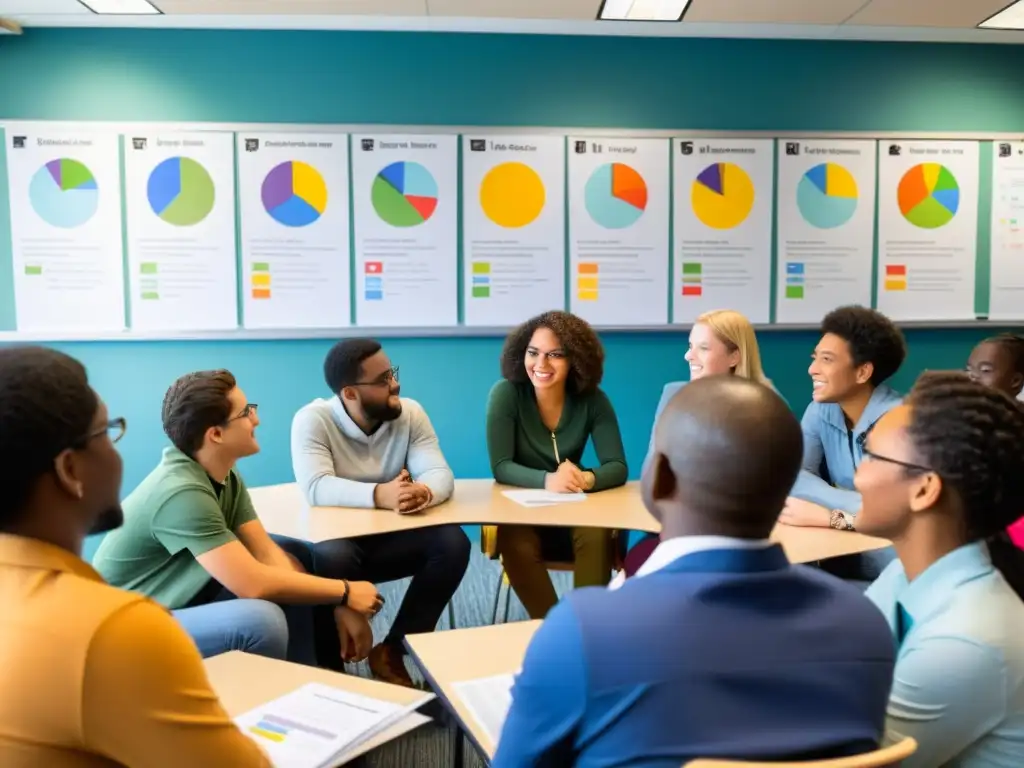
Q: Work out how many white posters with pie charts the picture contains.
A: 9